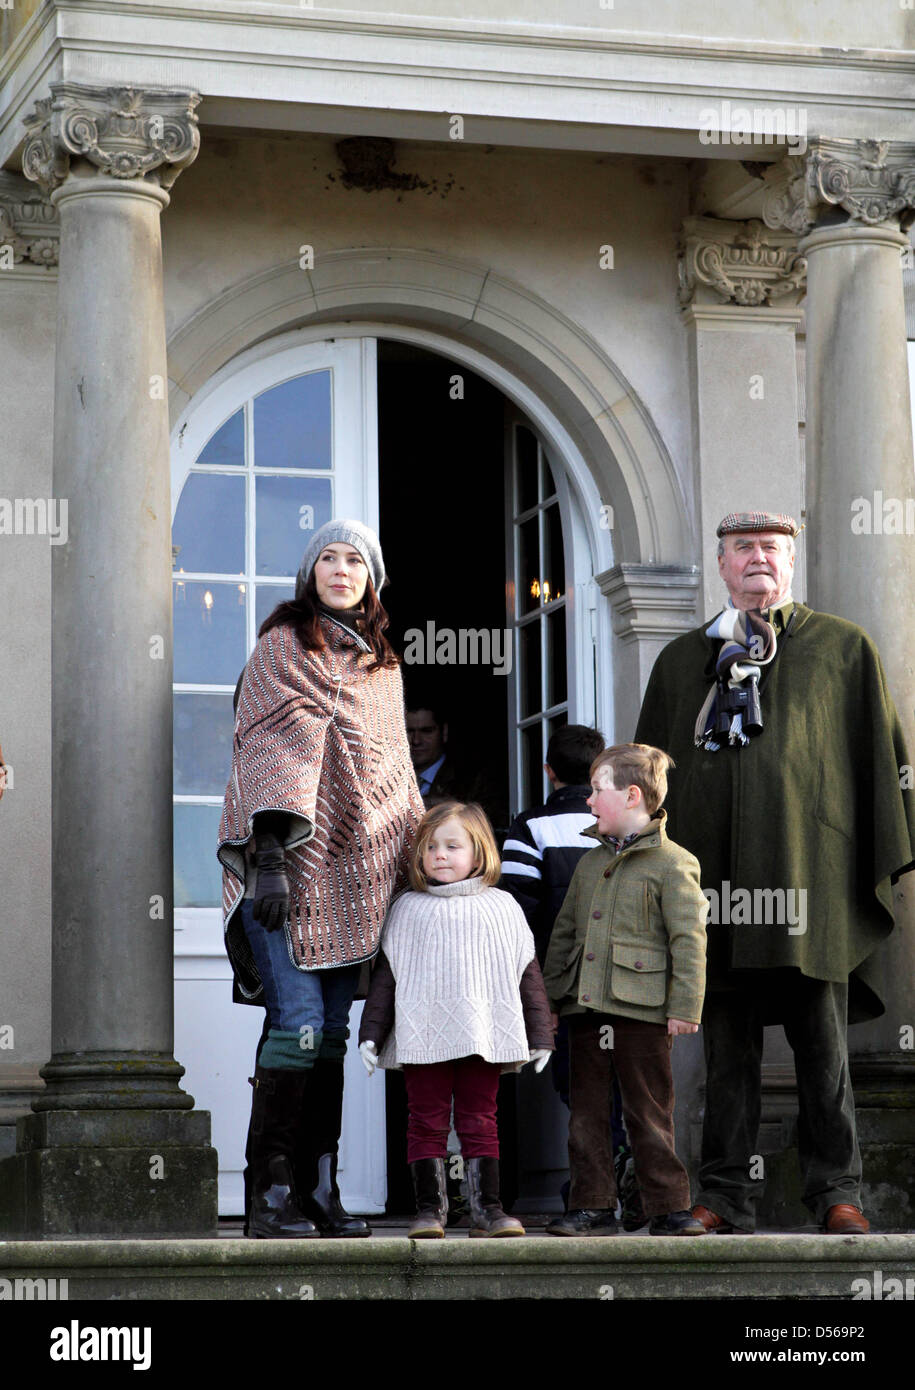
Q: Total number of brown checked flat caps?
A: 1